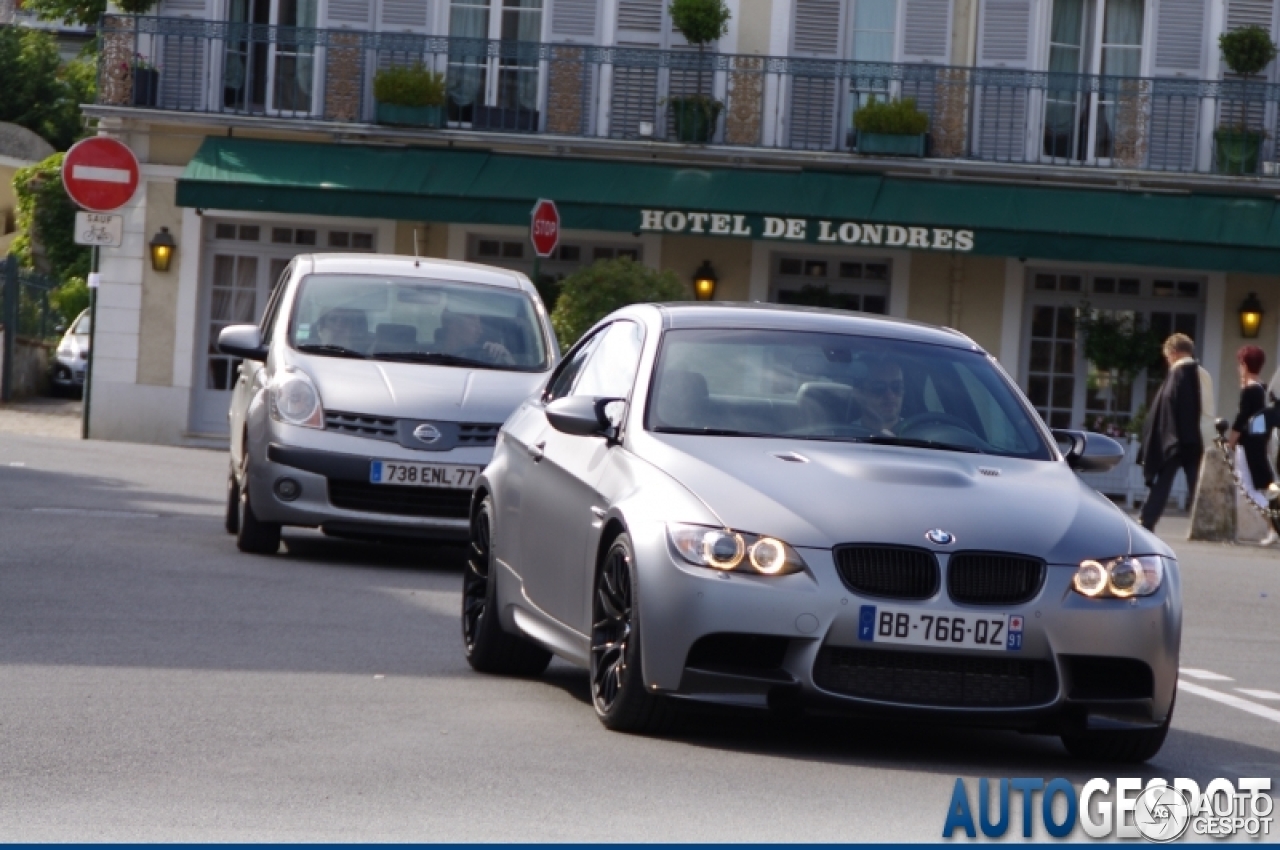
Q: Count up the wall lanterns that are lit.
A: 3